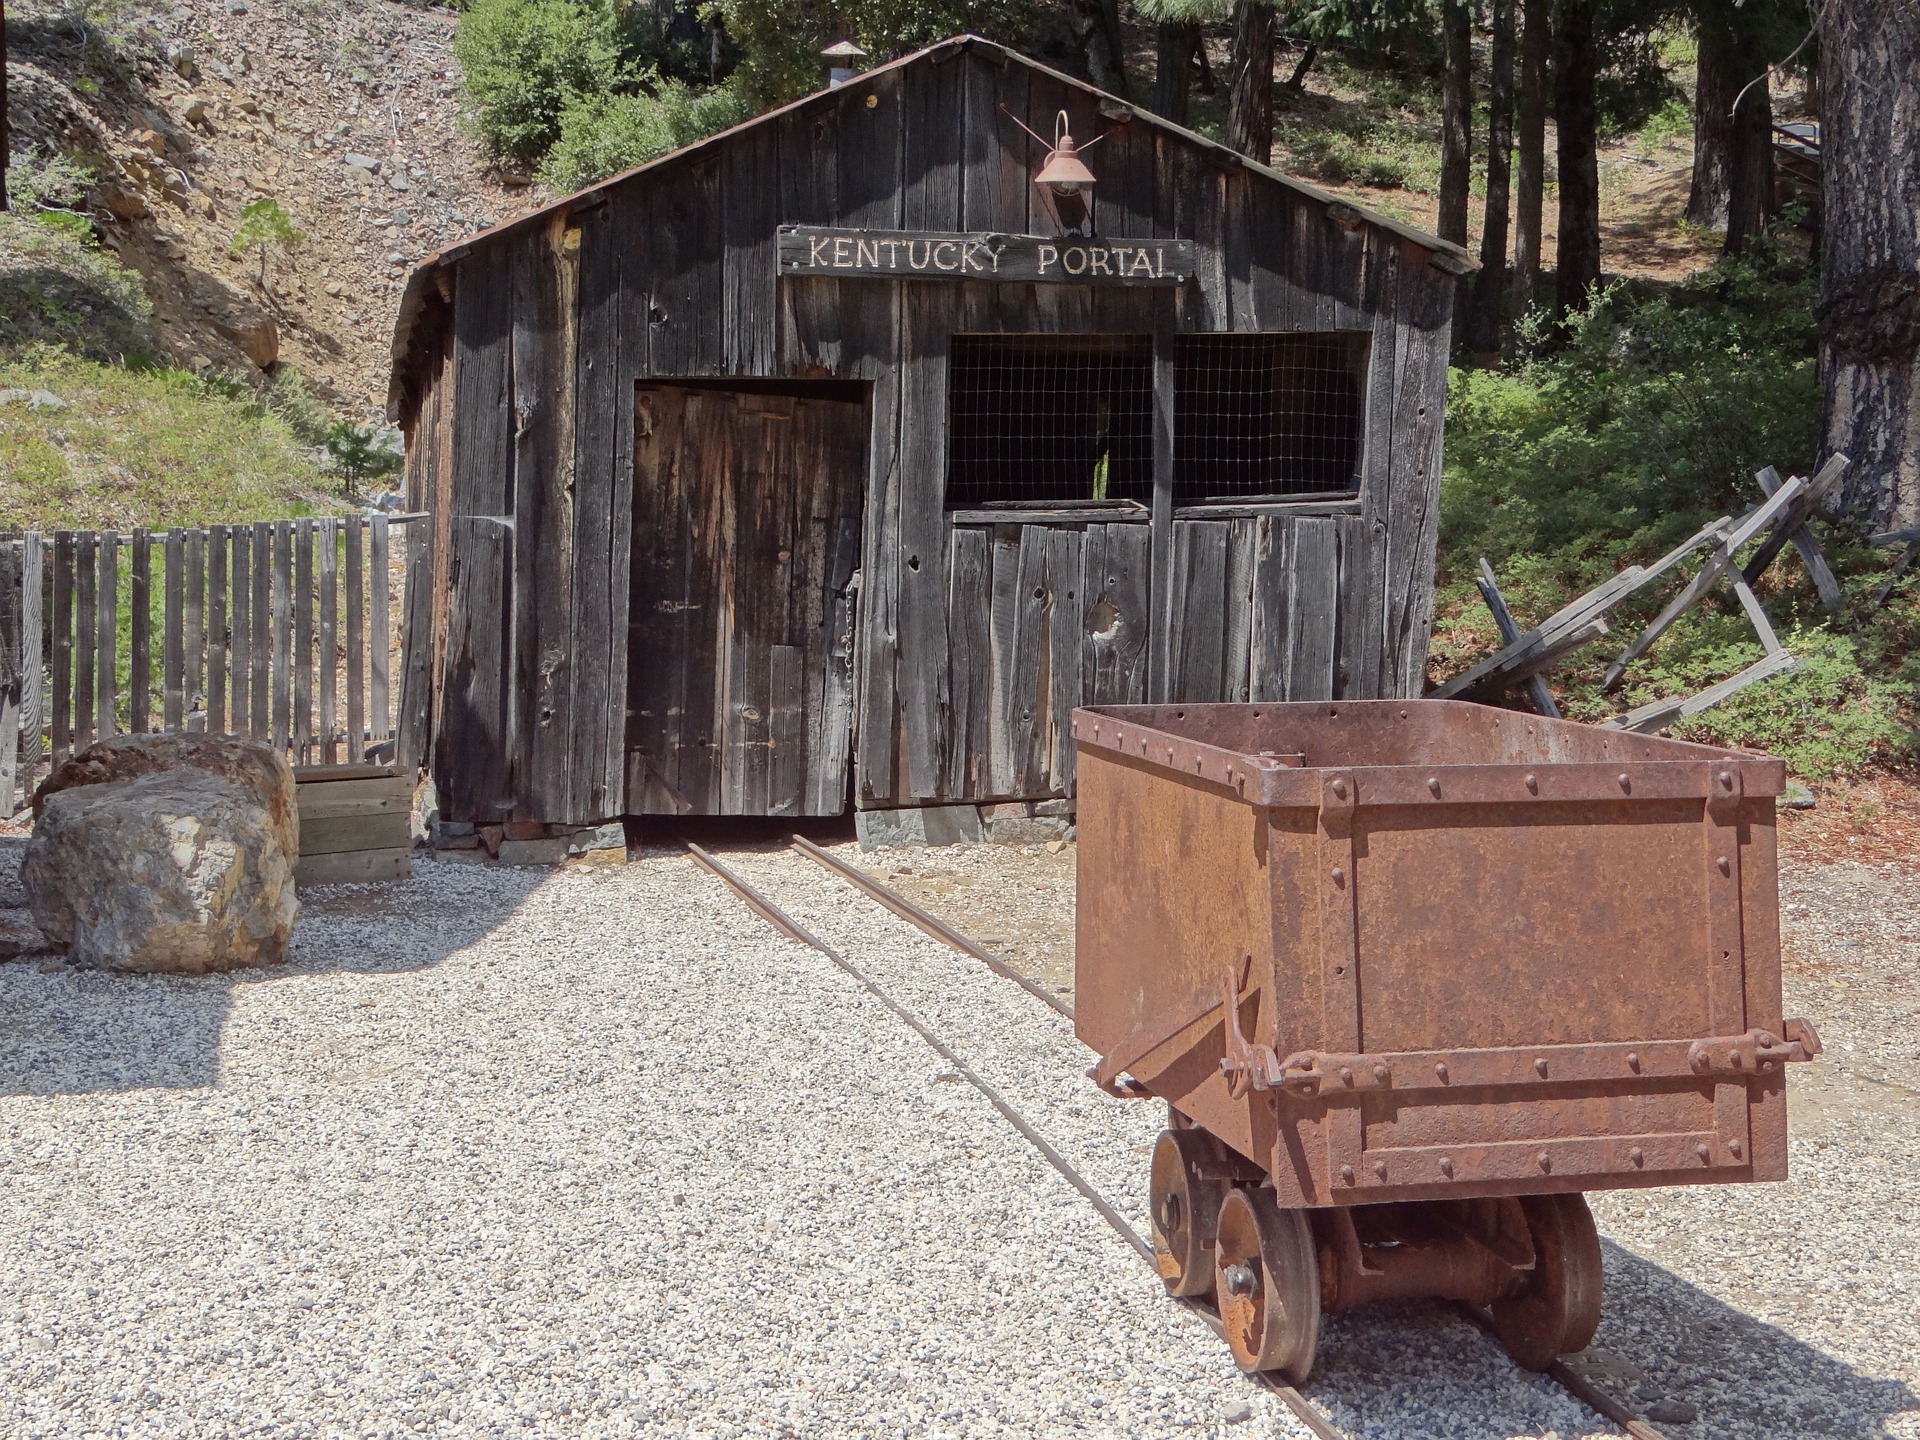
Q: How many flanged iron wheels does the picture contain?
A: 3